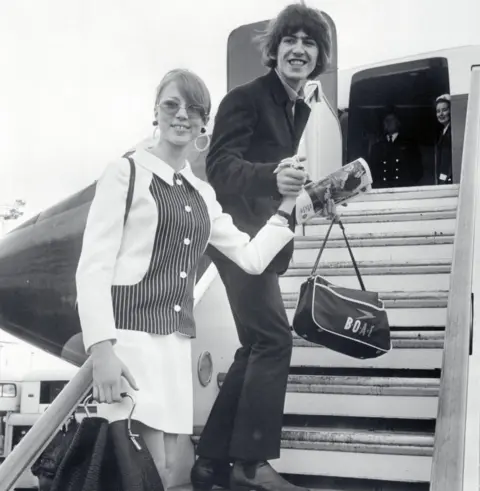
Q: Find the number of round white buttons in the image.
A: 5